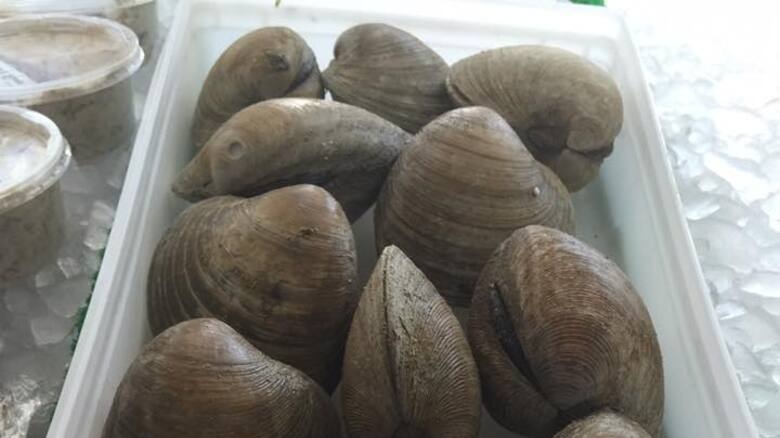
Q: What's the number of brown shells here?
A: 10